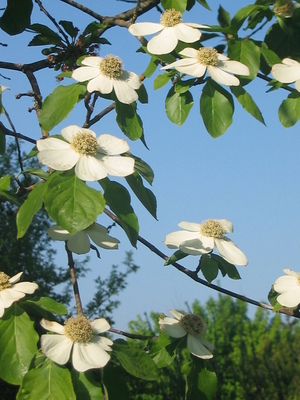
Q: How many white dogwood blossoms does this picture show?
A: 11